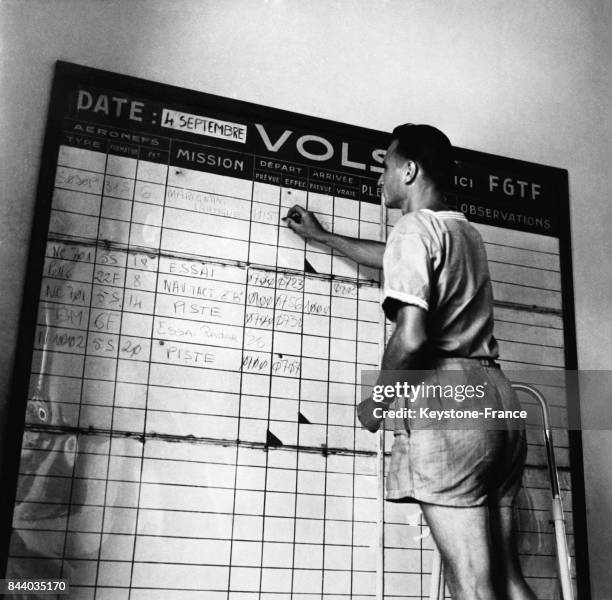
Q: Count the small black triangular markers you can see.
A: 3